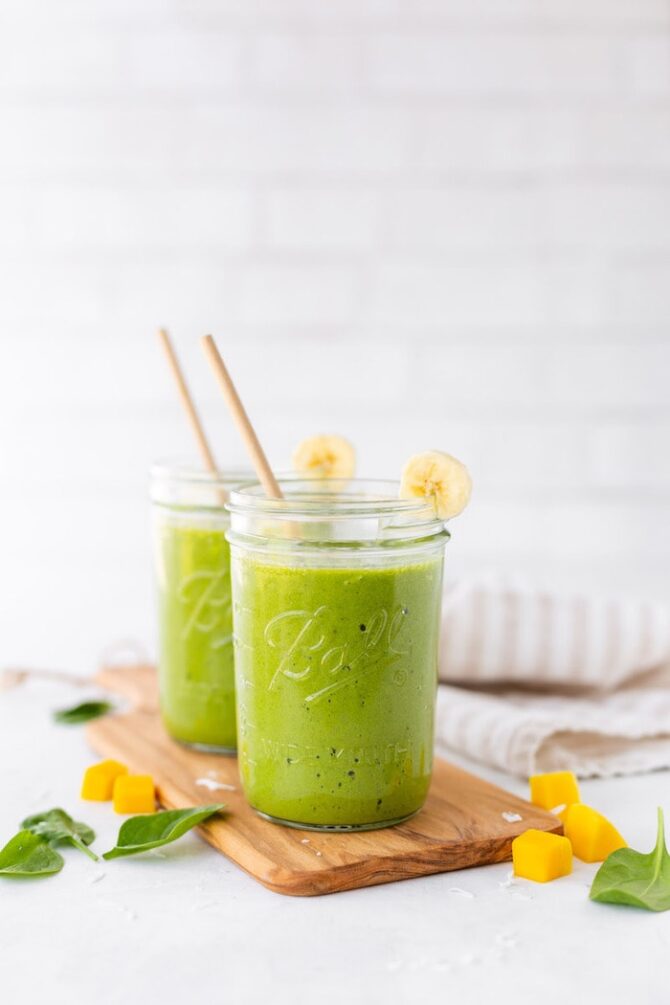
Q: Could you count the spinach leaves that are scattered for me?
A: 5